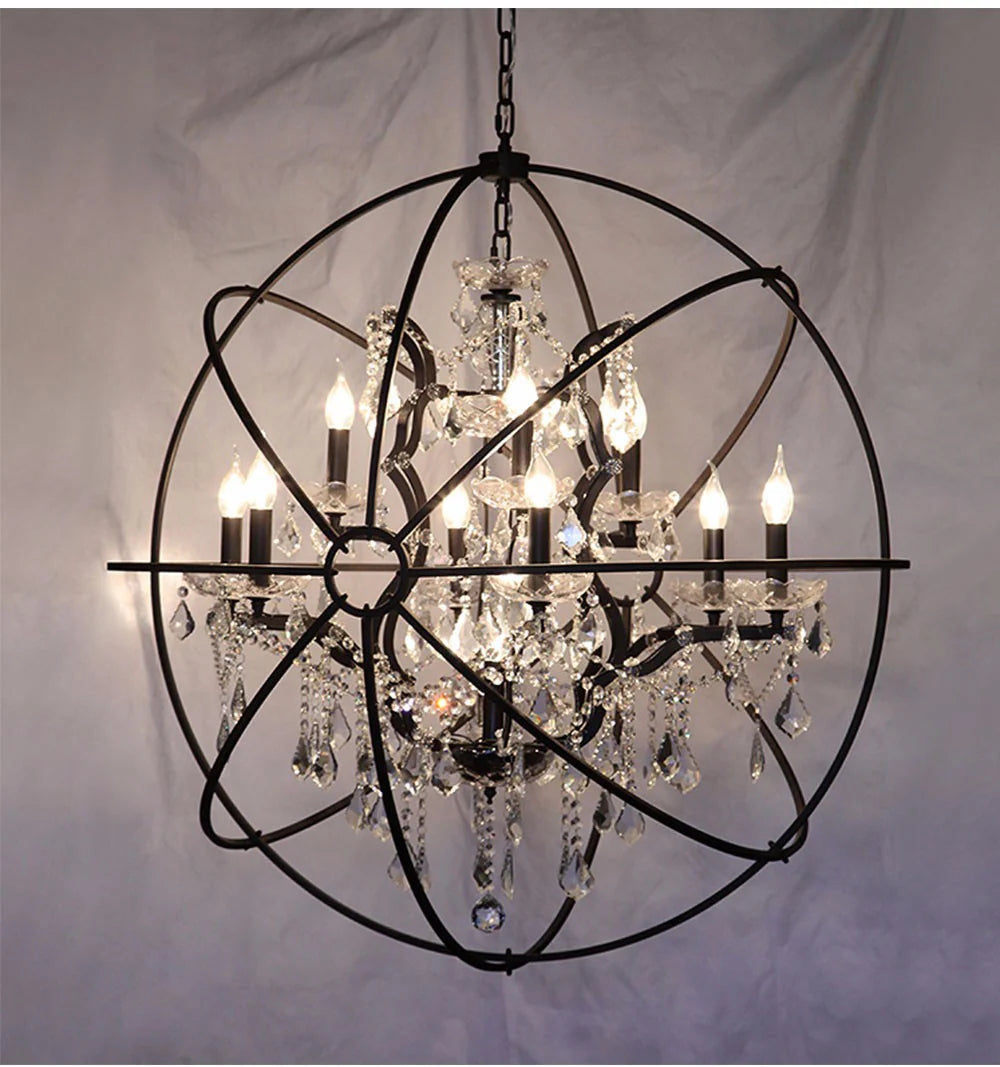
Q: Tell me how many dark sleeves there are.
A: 9